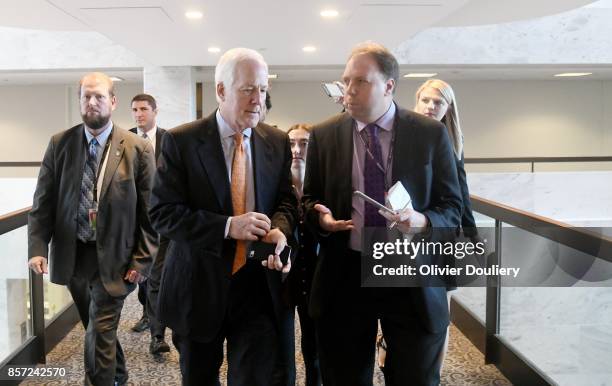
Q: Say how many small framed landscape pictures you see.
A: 0